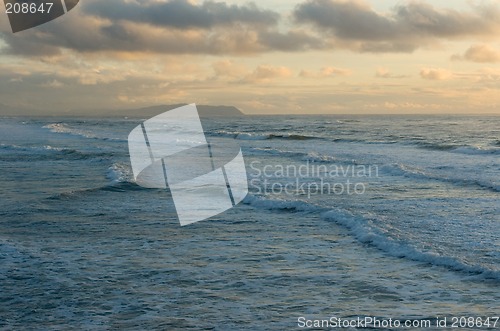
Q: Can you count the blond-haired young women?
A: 0